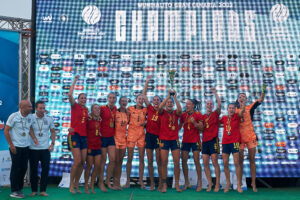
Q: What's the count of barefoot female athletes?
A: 11